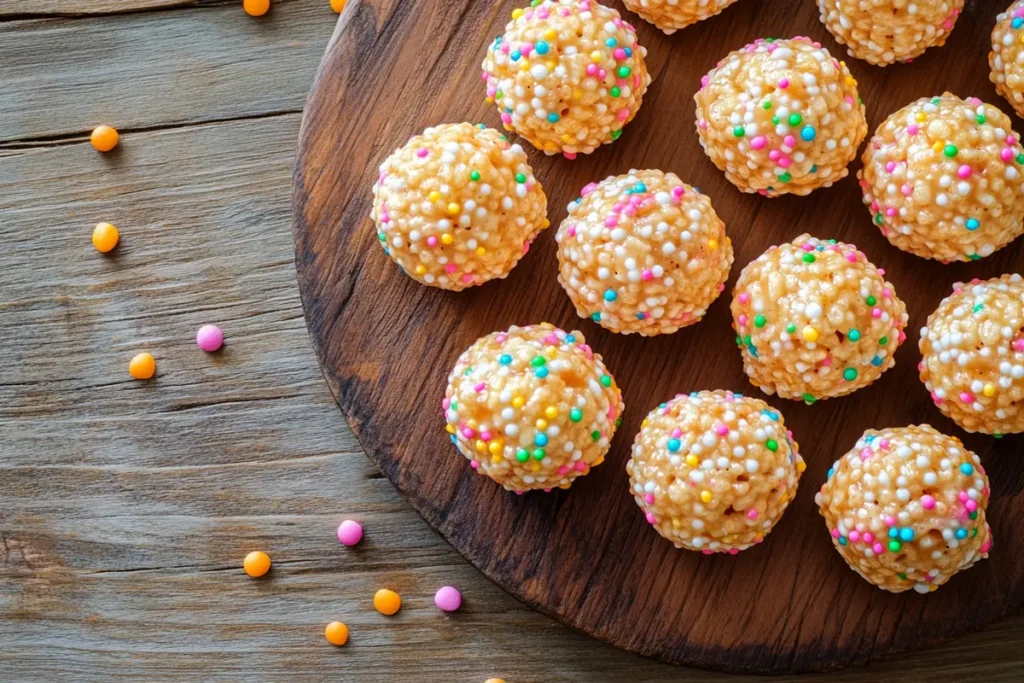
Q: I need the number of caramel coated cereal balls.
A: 13